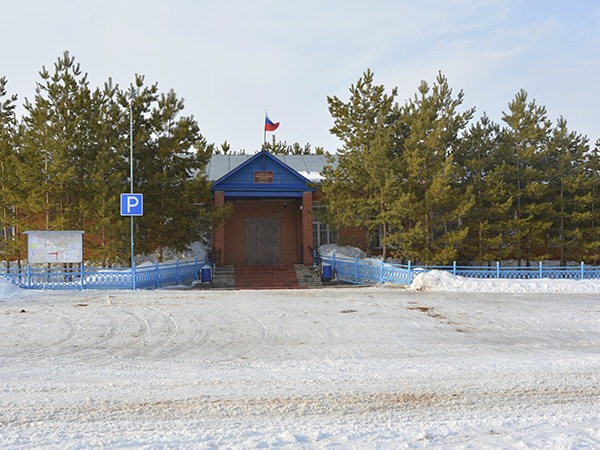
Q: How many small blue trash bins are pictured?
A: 2